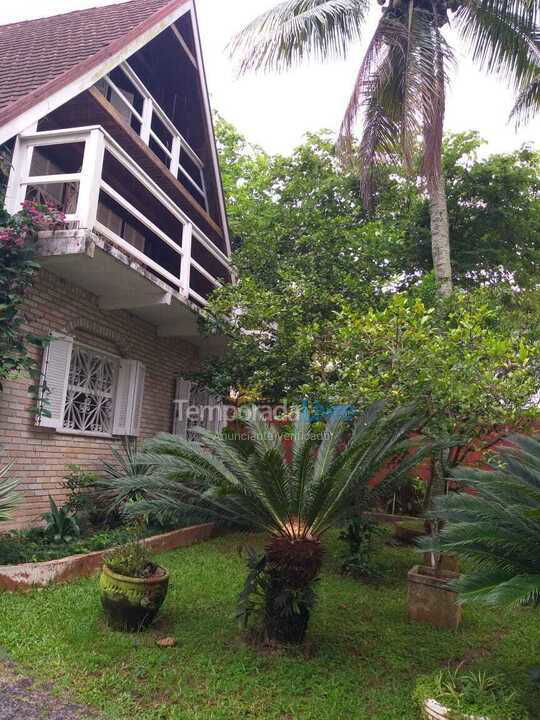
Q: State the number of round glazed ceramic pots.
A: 1